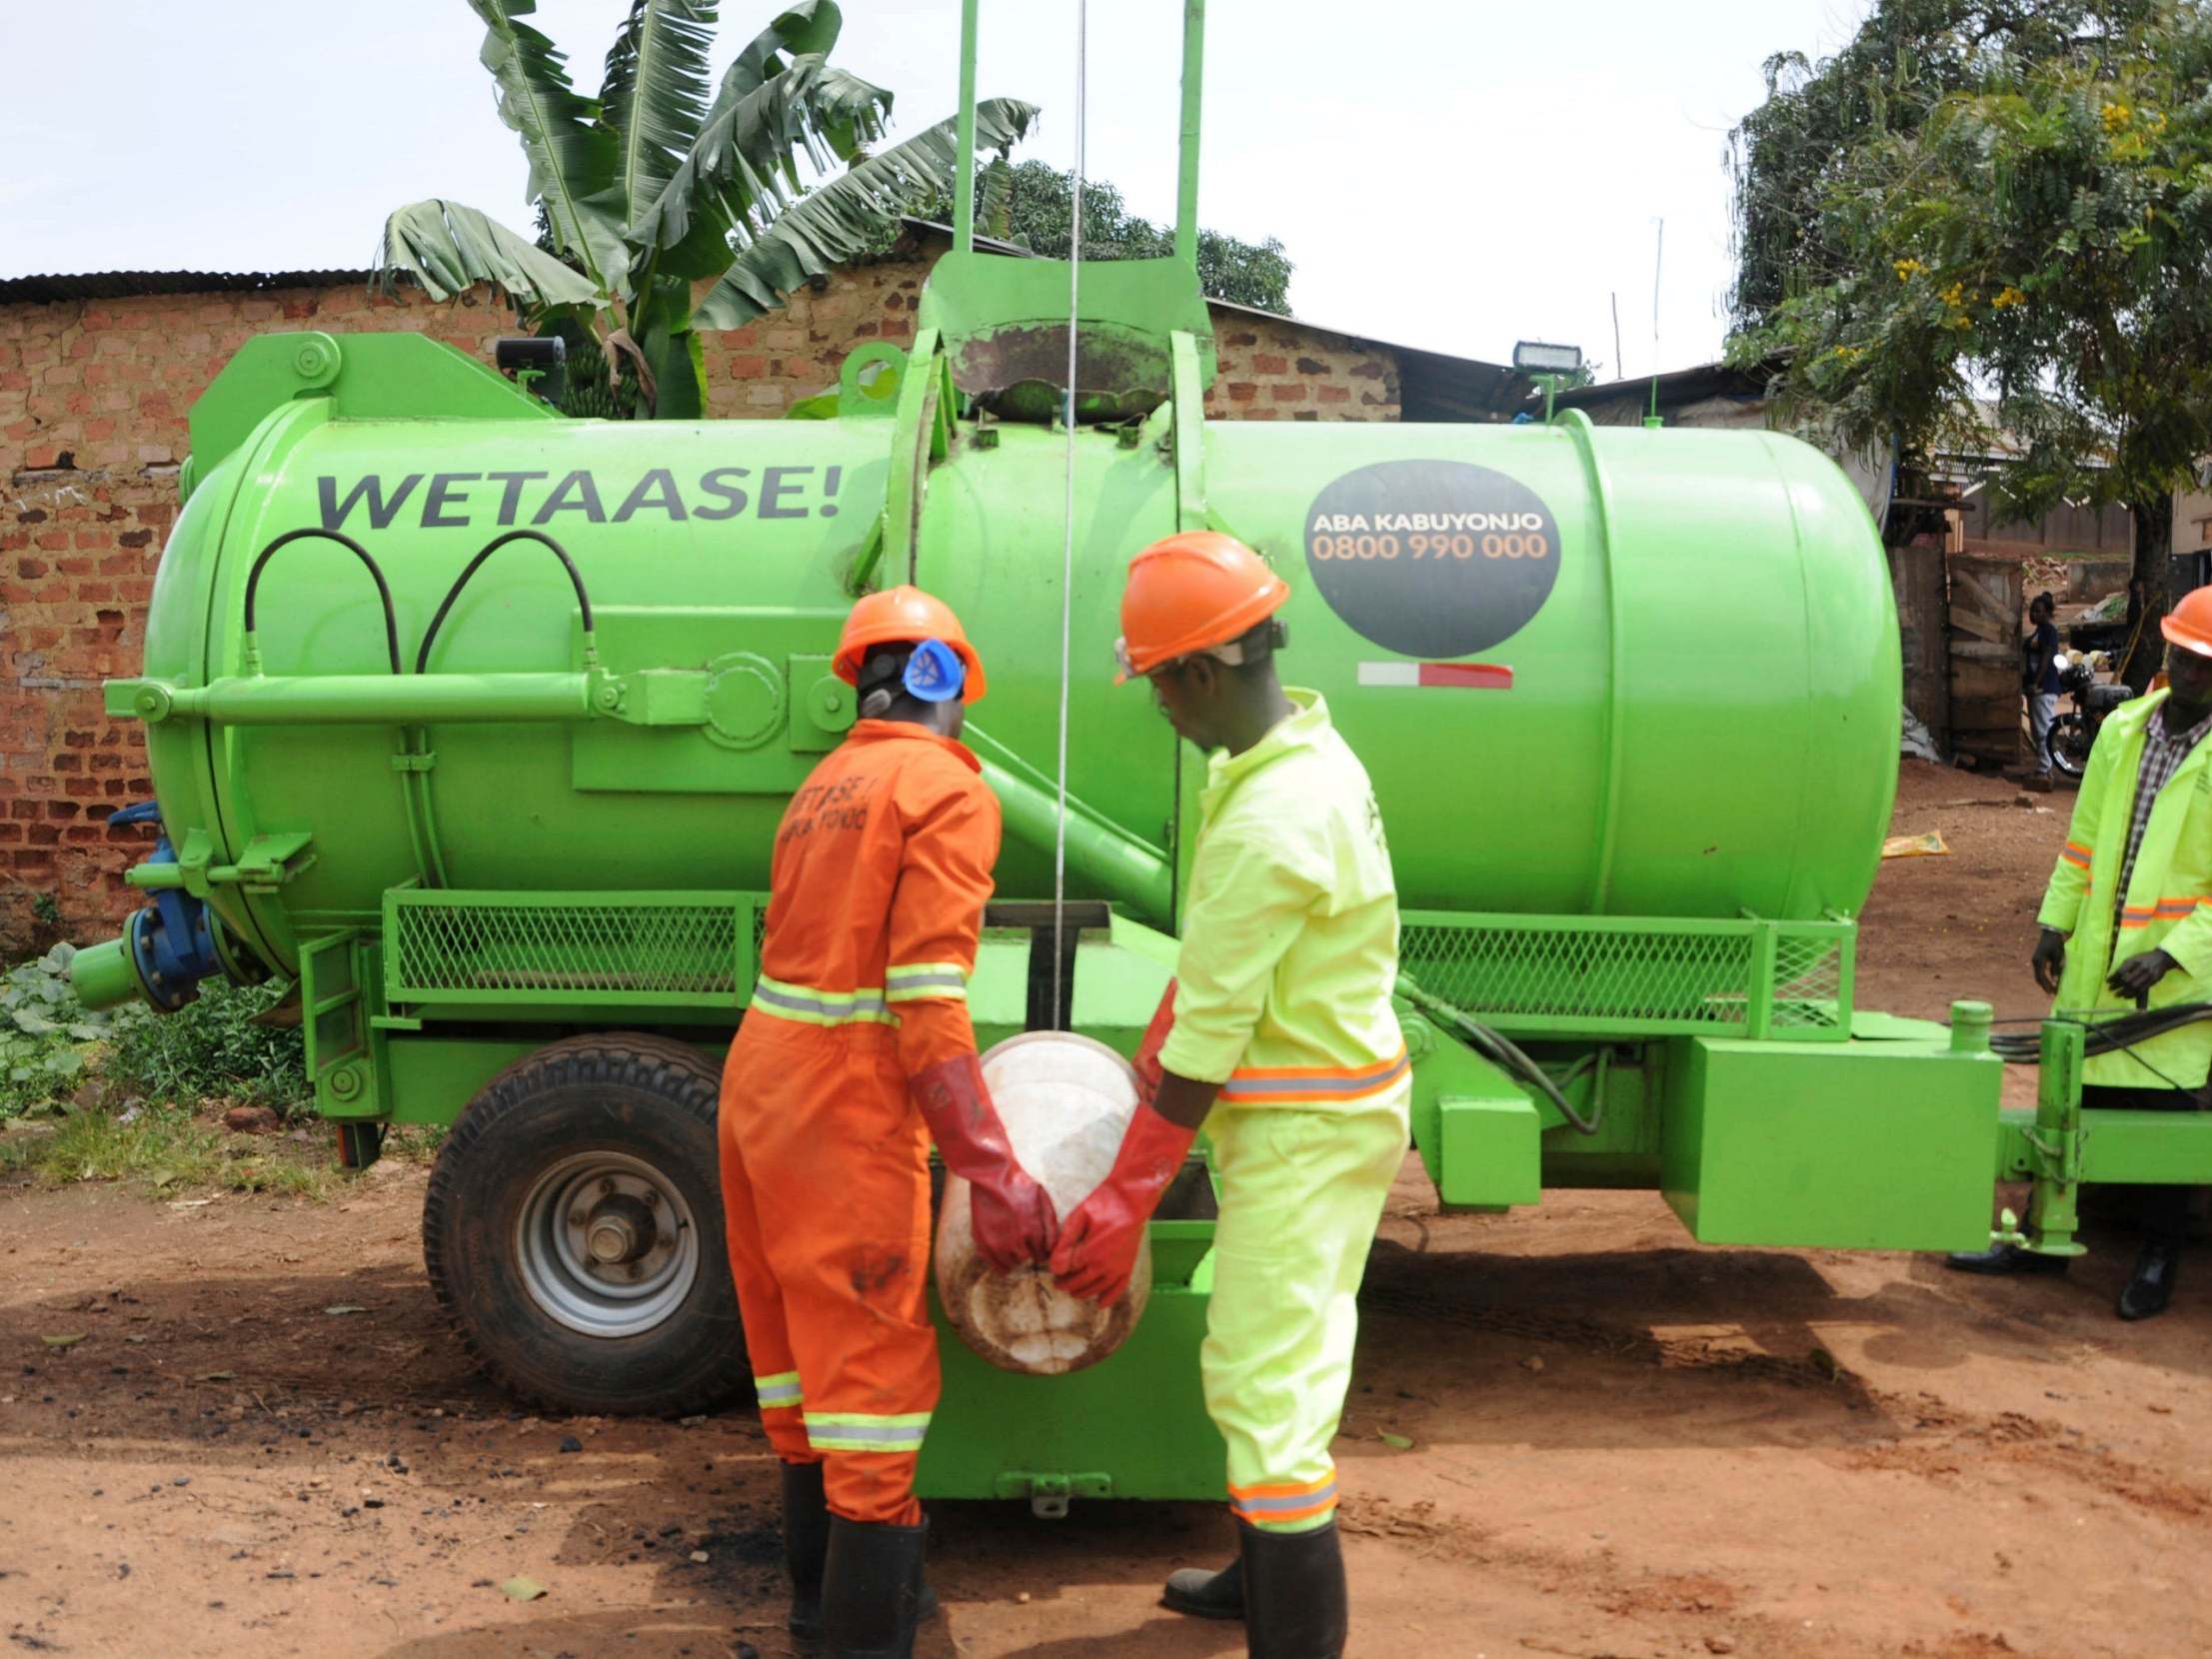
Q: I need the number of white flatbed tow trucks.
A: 0